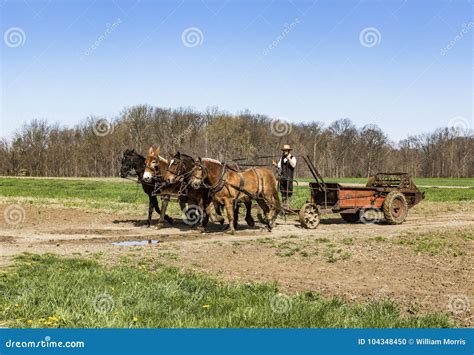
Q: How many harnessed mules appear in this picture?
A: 4